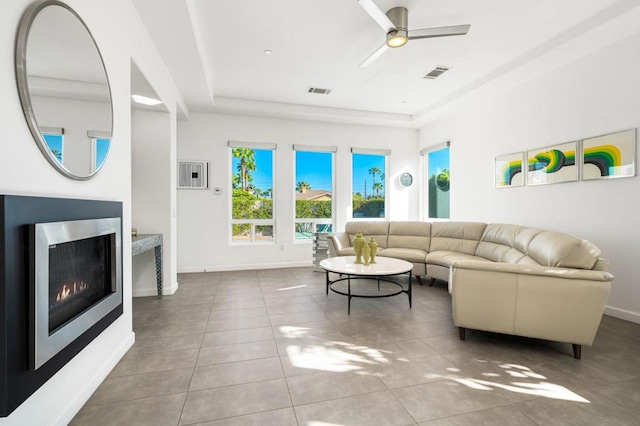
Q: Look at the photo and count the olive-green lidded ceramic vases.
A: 3